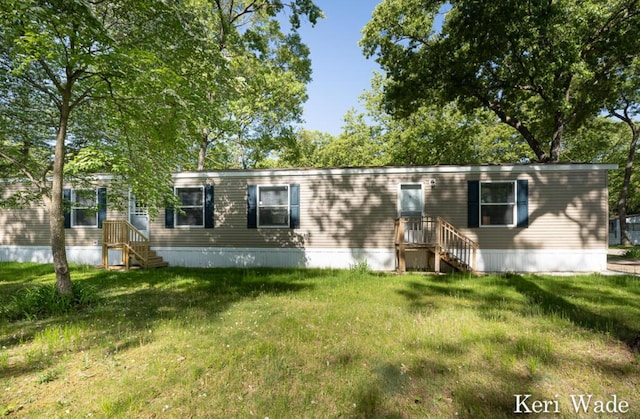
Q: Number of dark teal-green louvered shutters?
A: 8